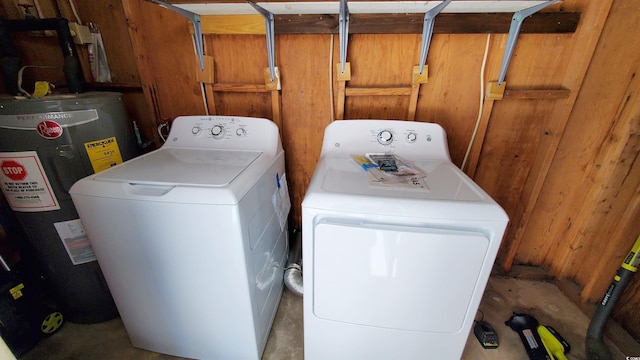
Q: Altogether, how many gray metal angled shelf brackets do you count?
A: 5